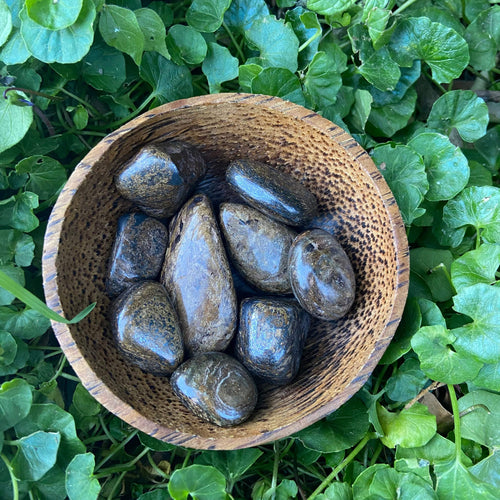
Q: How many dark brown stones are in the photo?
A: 9